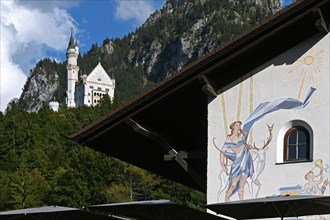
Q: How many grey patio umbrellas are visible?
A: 3